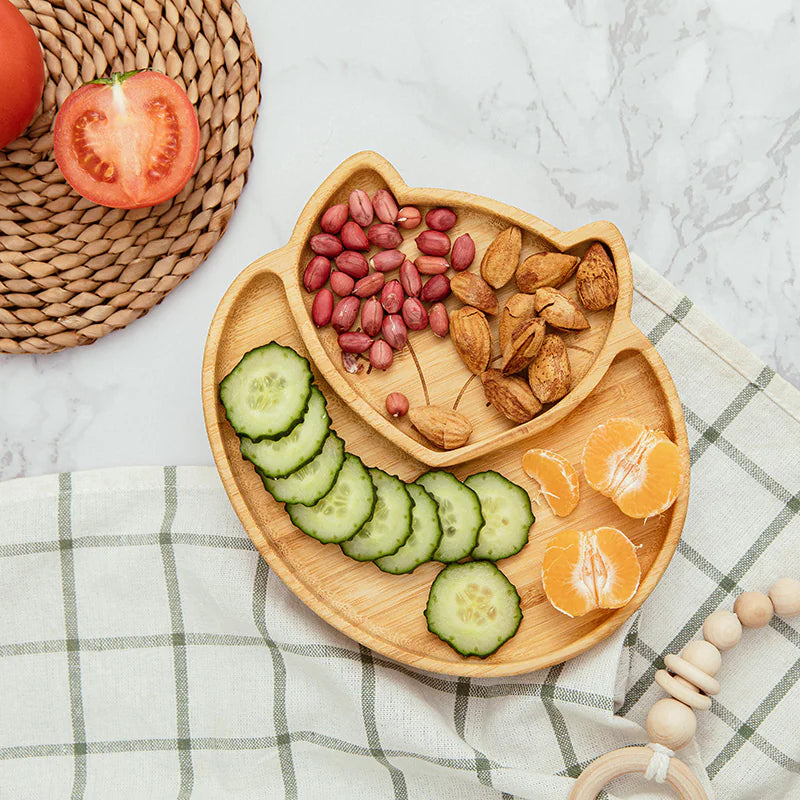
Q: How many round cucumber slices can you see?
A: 9